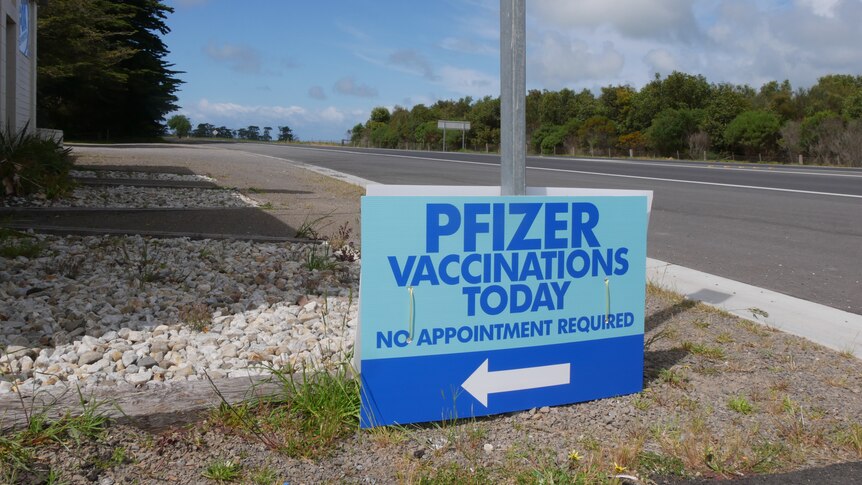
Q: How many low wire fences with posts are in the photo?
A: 1